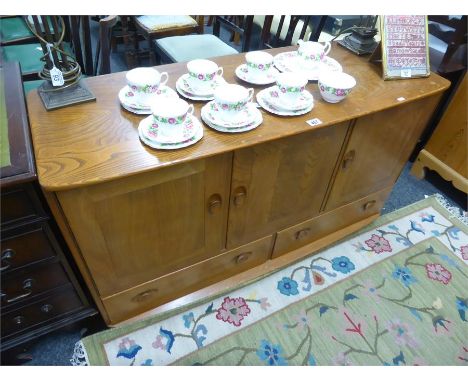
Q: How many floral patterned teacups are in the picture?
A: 6